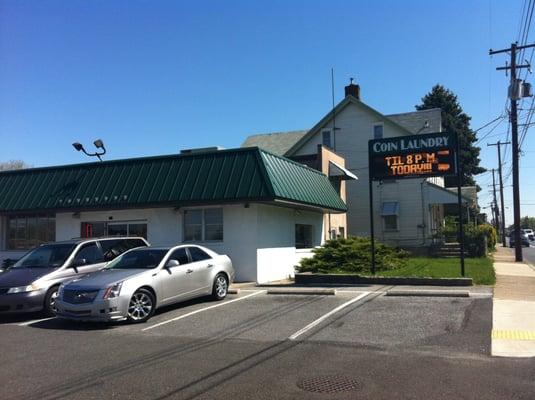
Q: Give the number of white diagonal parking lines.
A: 3